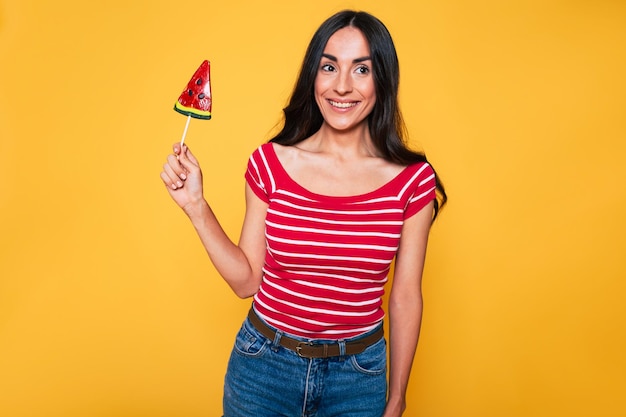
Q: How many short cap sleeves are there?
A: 2